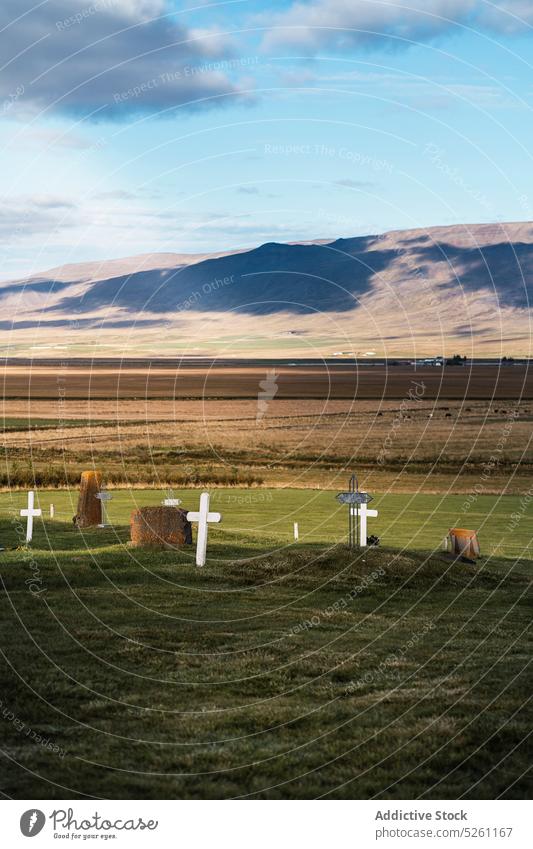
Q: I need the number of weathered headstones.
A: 3